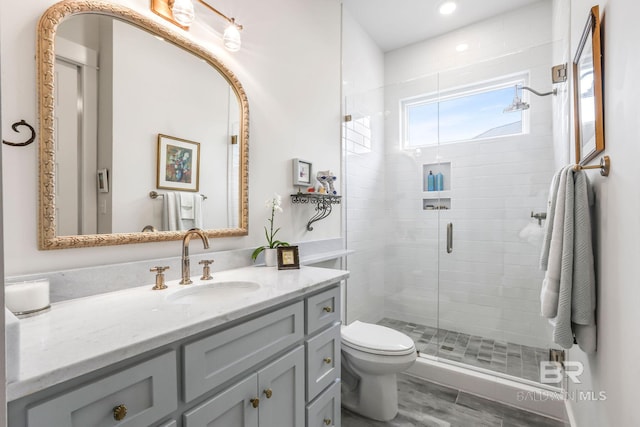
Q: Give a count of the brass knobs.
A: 6